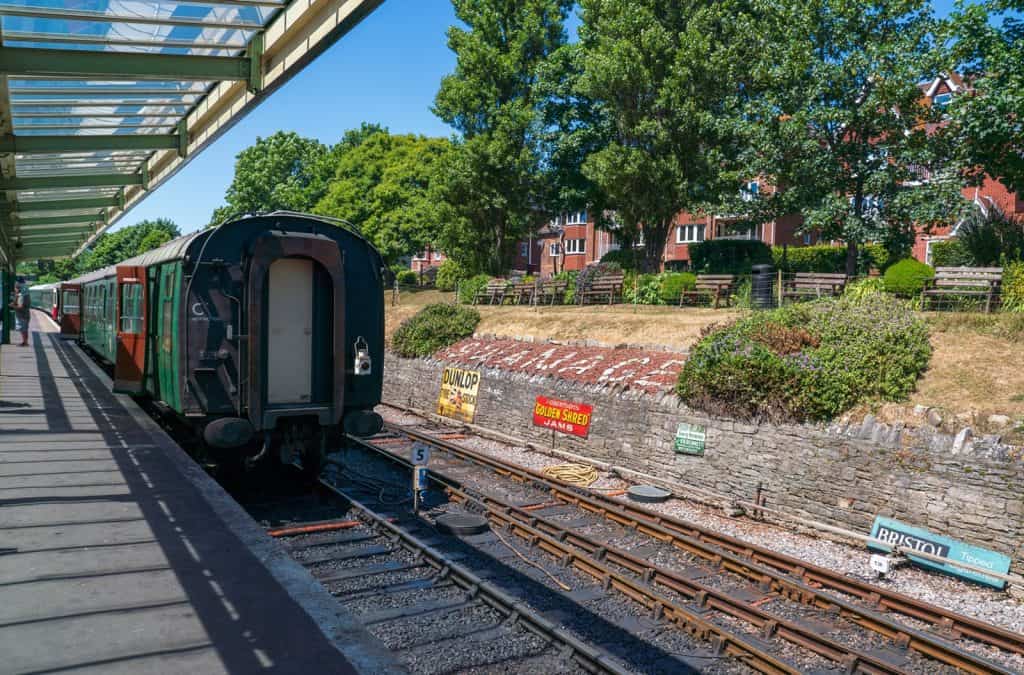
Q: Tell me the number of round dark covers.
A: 2